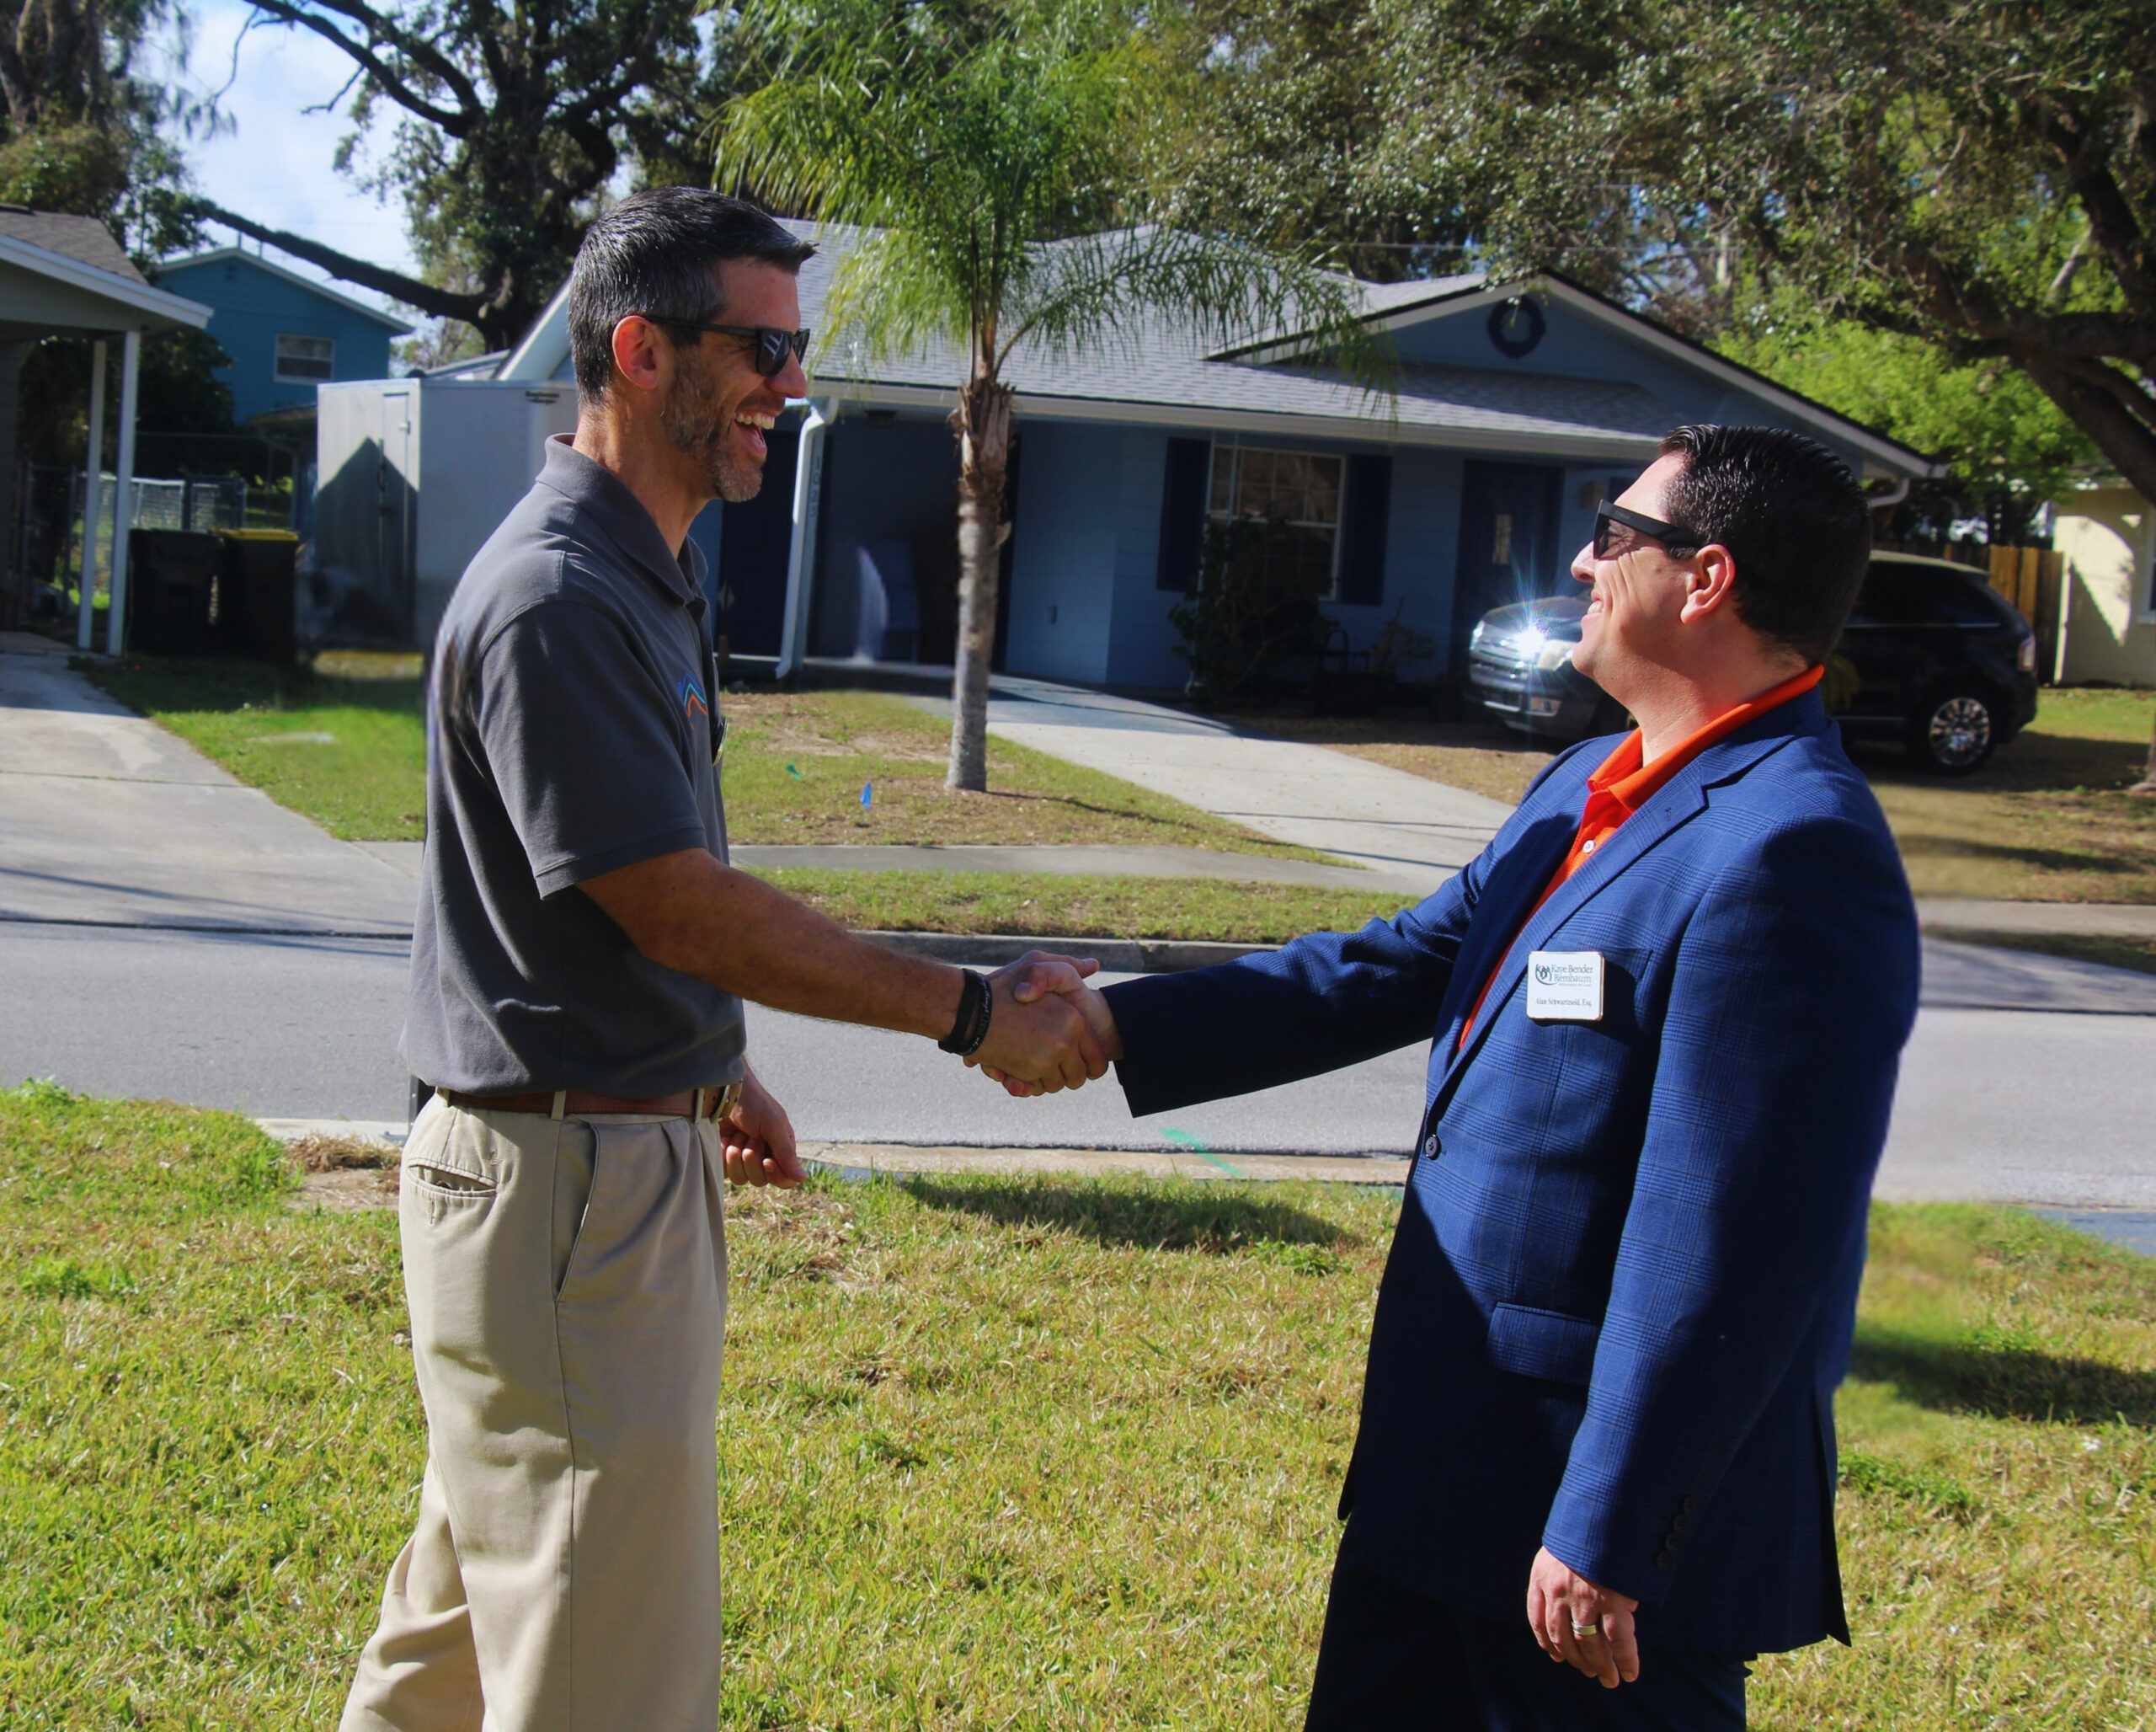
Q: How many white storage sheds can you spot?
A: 1